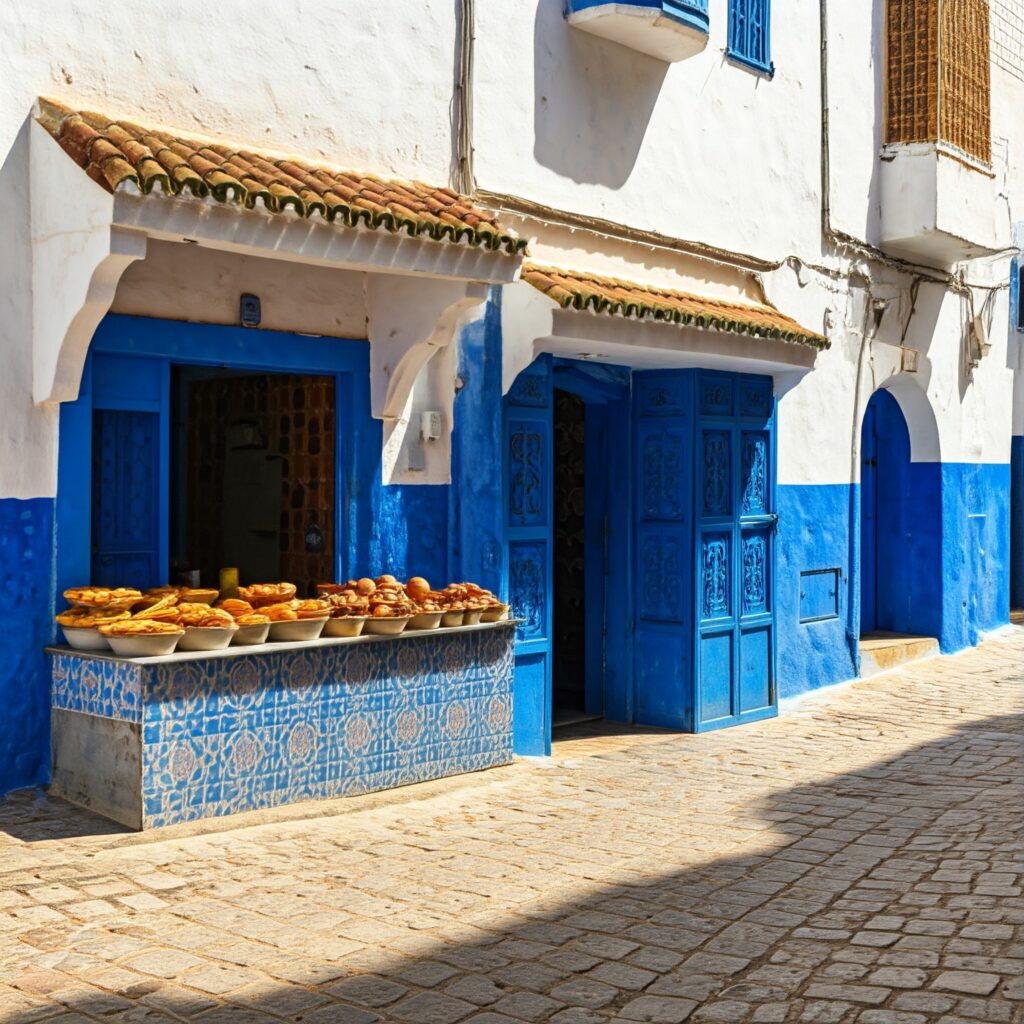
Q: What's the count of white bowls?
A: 11